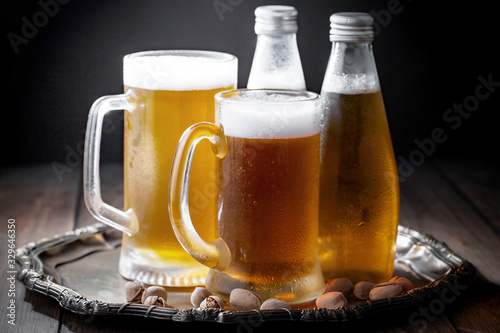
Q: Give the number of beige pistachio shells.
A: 12